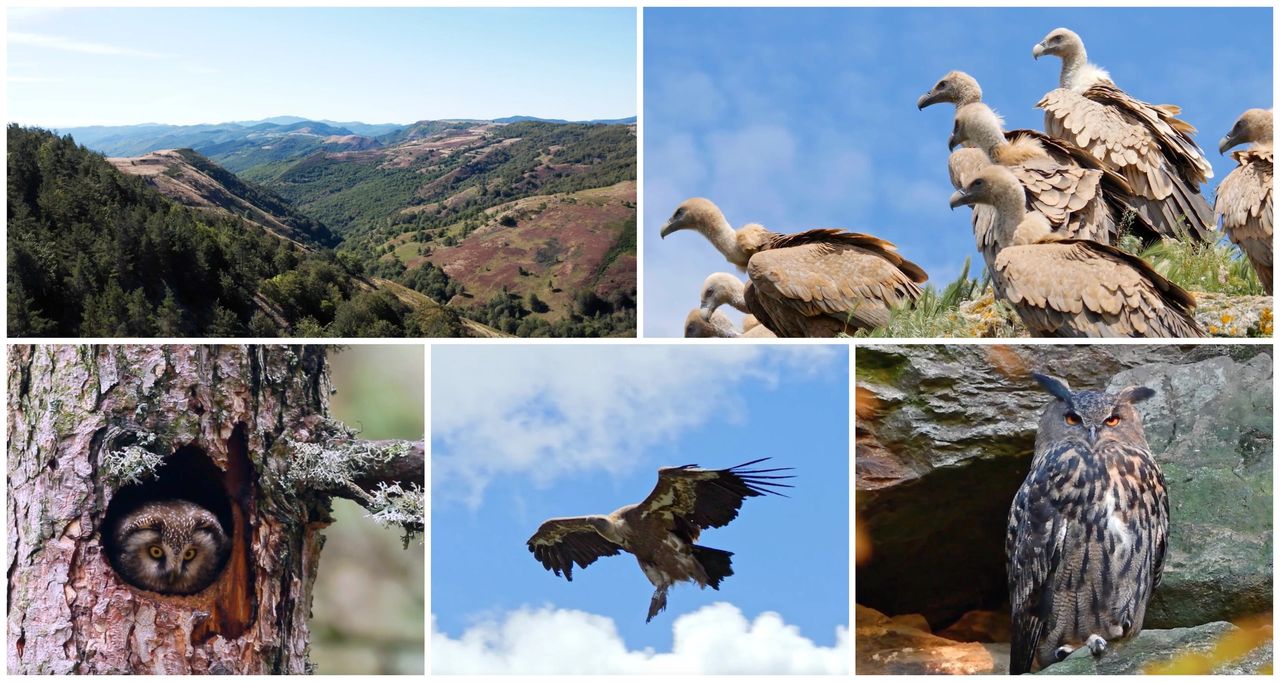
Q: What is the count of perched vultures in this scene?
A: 8